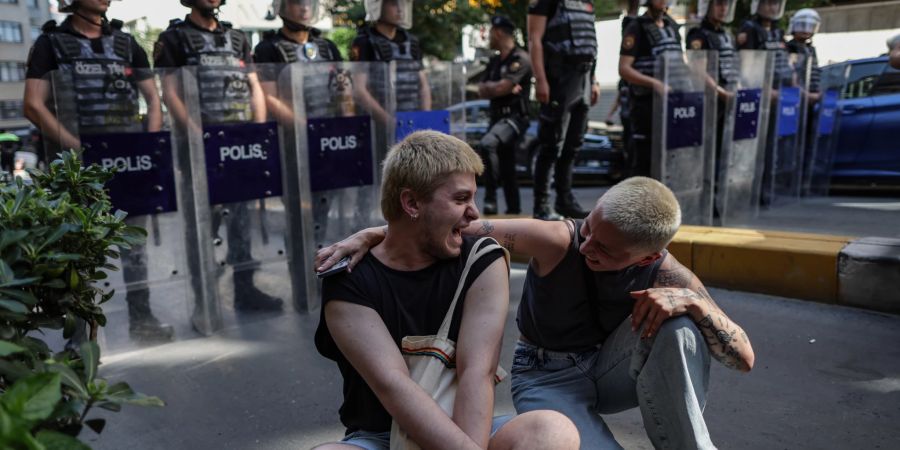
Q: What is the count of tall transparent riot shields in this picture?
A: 8